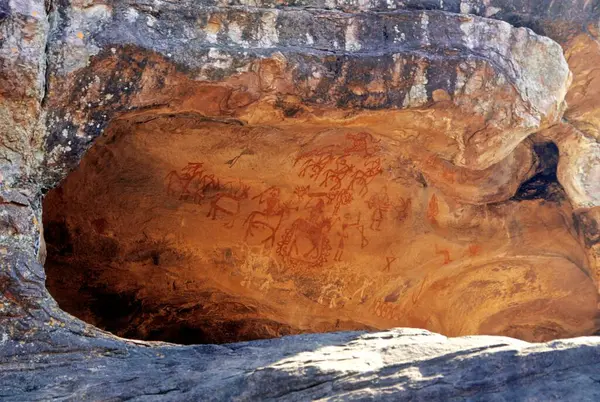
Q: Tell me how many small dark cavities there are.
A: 1